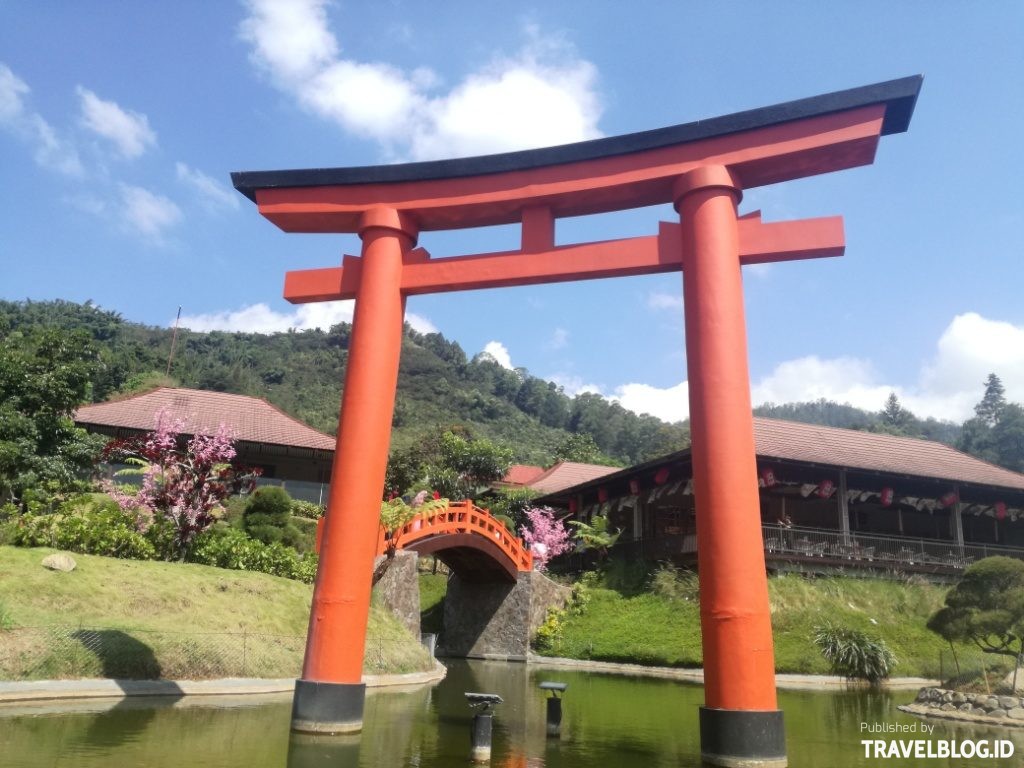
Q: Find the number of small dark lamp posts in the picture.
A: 2